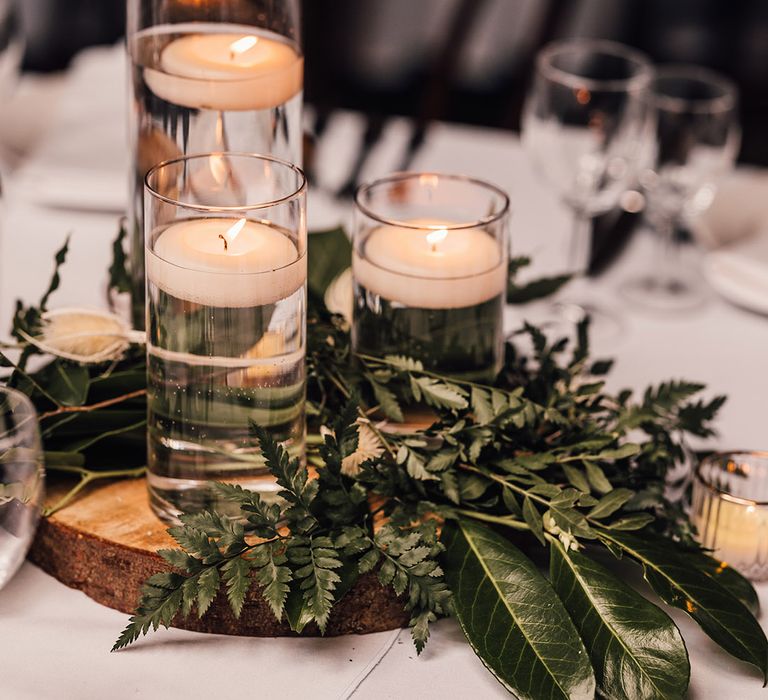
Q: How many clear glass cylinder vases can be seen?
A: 3